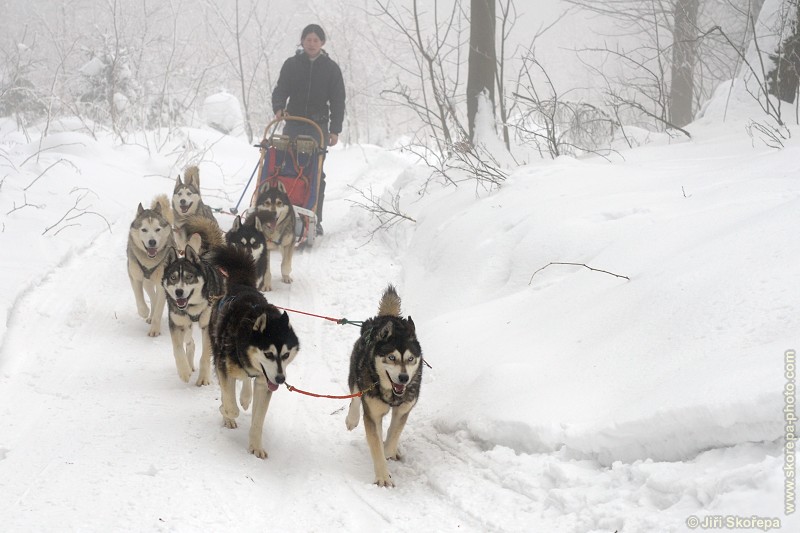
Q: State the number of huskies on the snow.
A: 7